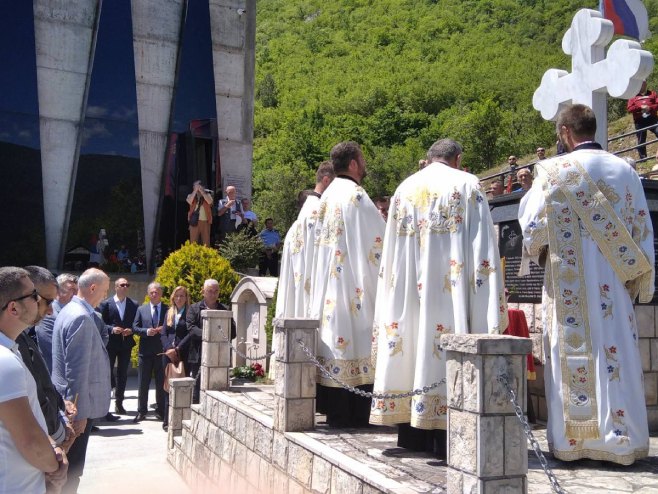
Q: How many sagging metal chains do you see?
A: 3